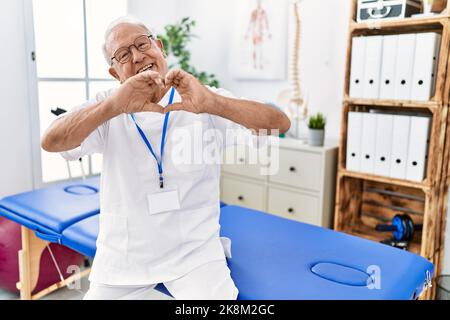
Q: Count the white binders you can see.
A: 10